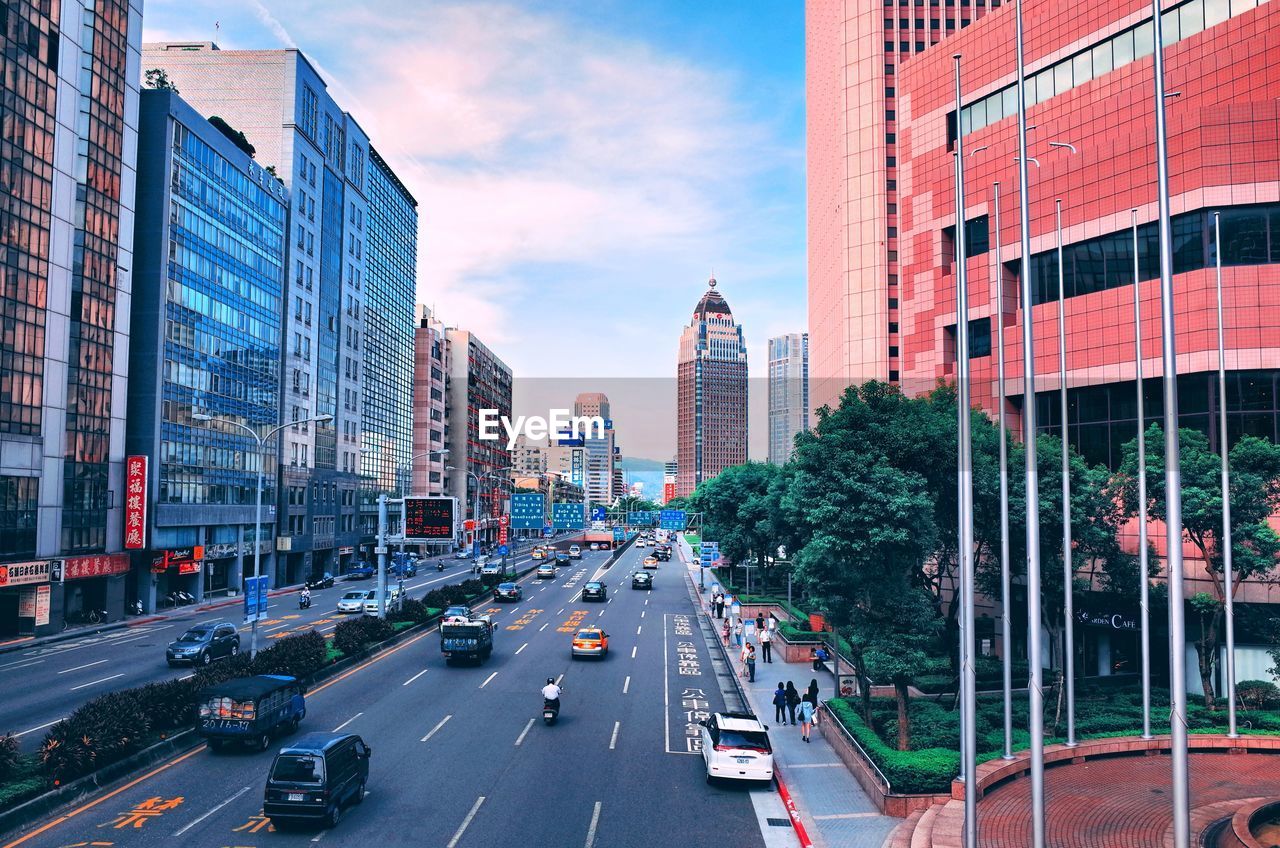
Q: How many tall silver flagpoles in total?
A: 8